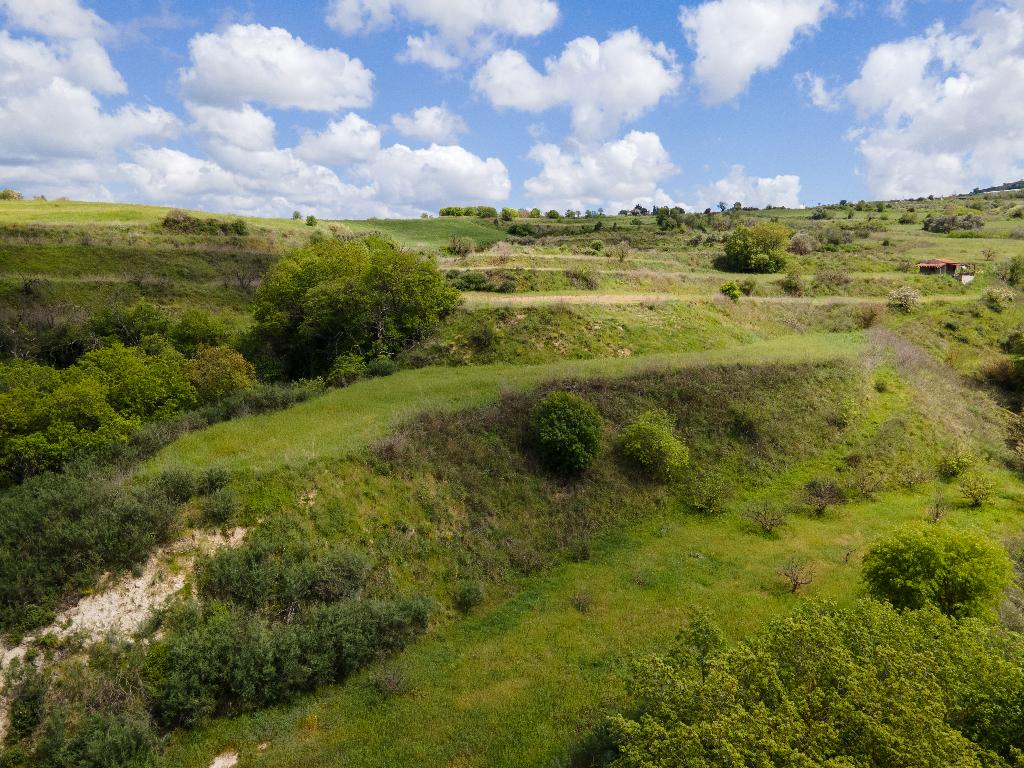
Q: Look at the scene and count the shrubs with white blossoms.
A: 2